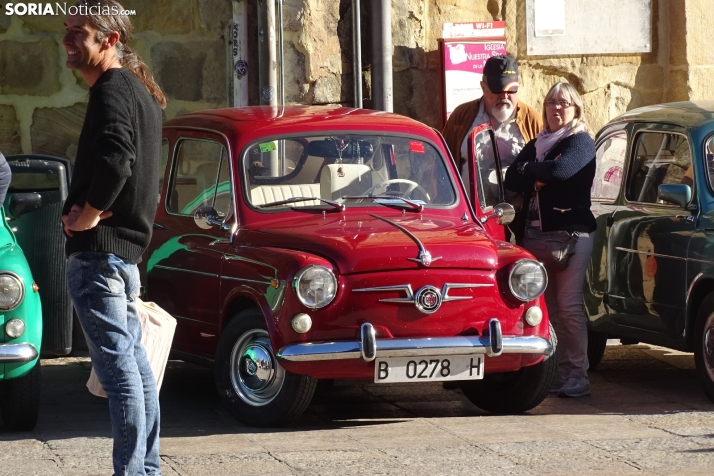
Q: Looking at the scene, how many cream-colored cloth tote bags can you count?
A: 1